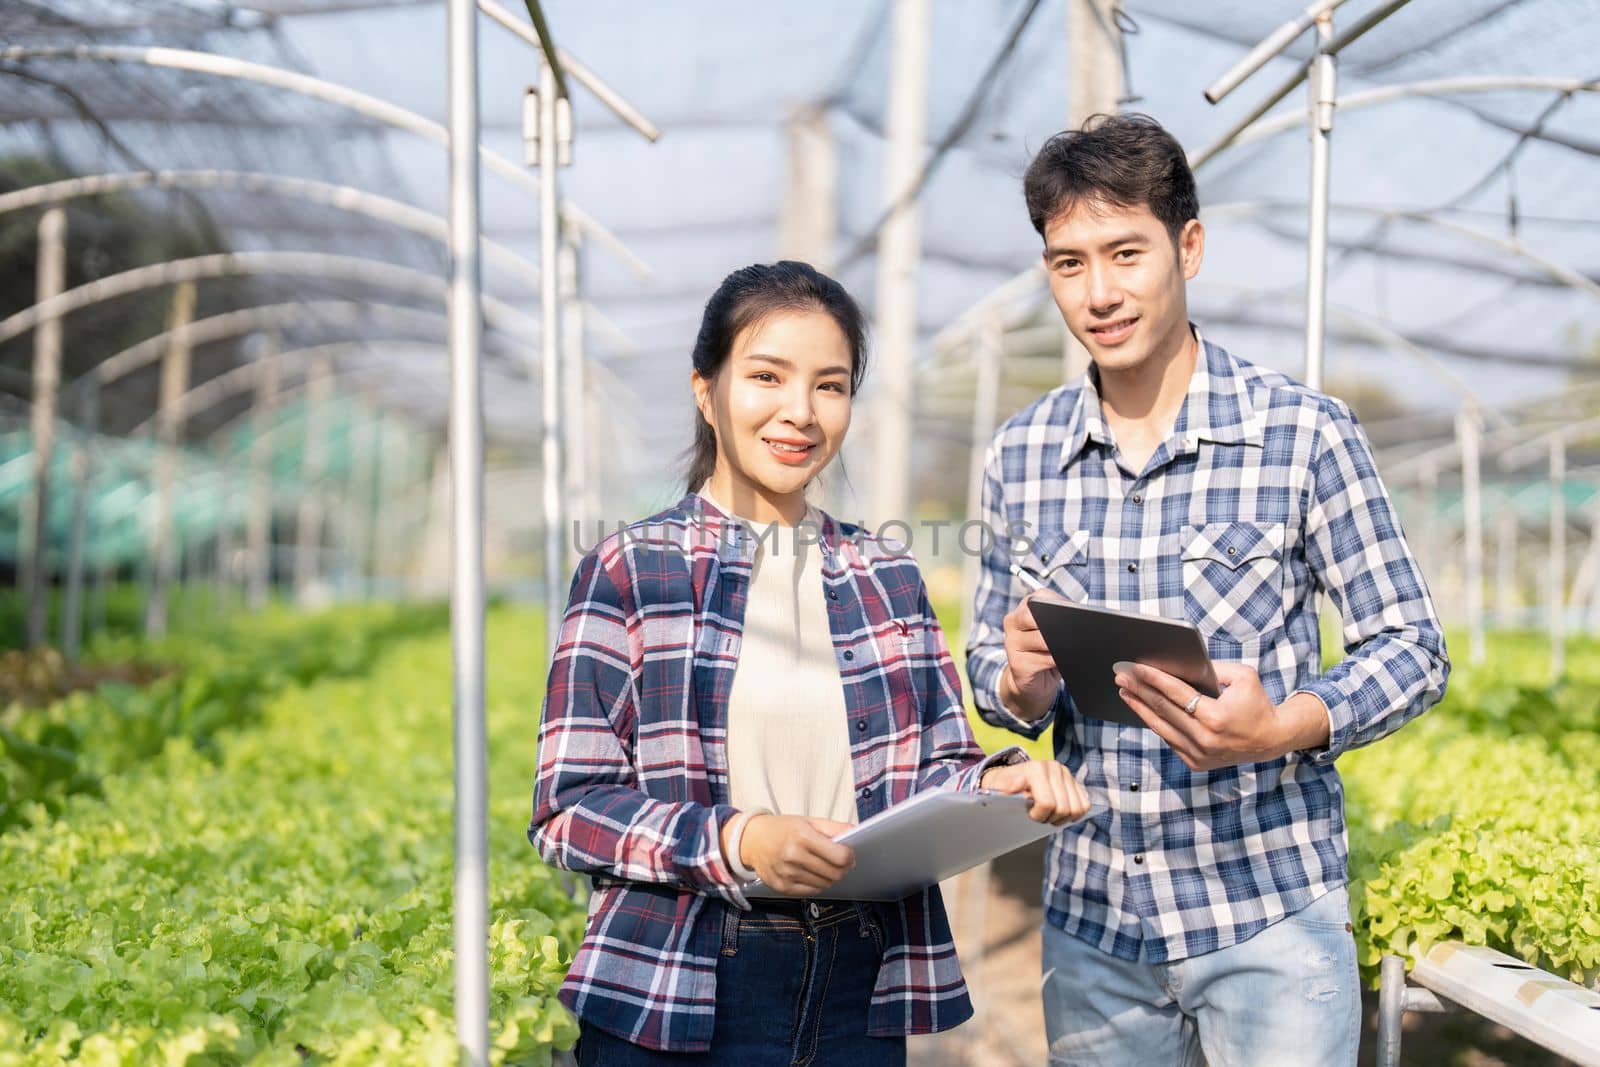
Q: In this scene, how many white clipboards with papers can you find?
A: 1